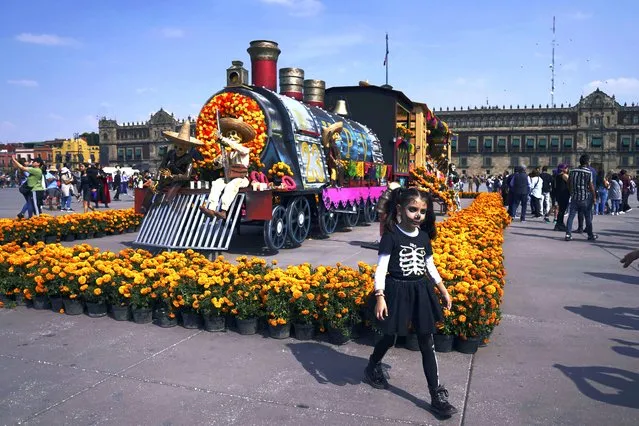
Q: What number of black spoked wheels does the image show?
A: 5